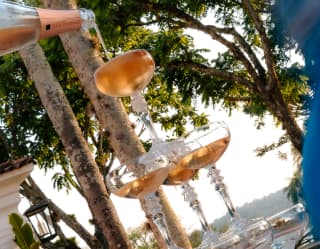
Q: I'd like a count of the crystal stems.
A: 4